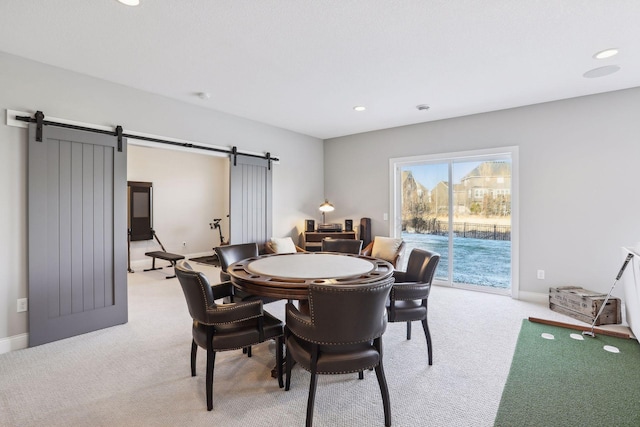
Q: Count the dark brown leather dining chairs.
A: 5